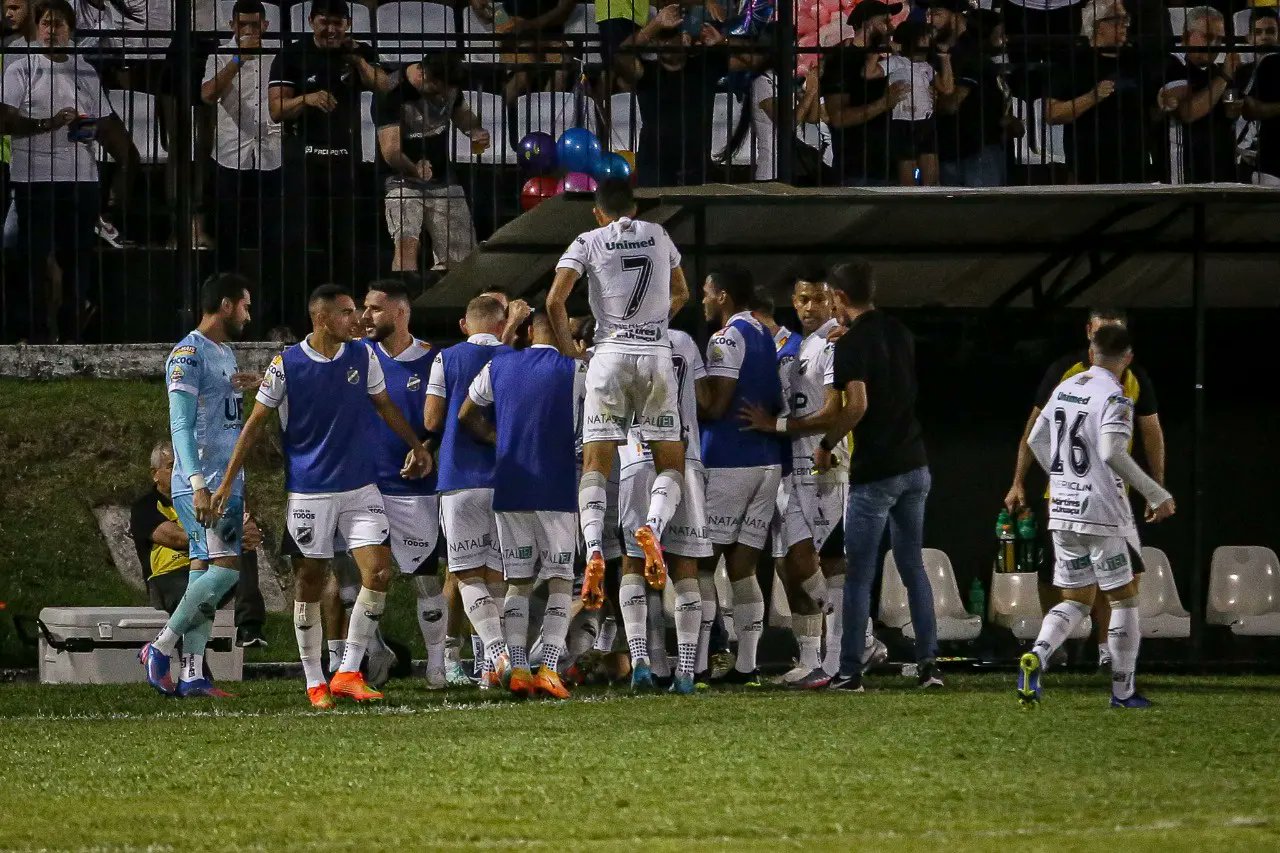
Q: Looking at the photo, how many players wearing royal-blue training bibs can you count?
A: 6